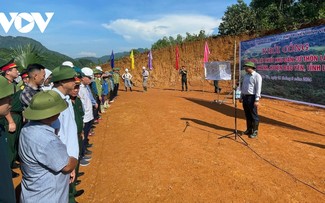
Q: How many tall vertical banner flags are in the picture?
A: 5